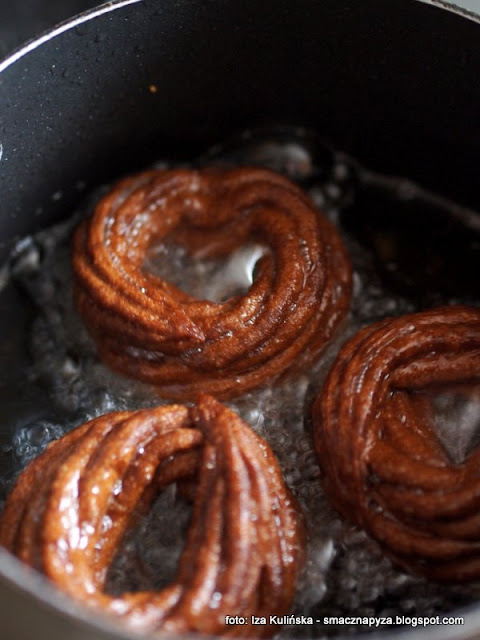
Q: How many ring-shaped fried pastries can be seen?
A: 3